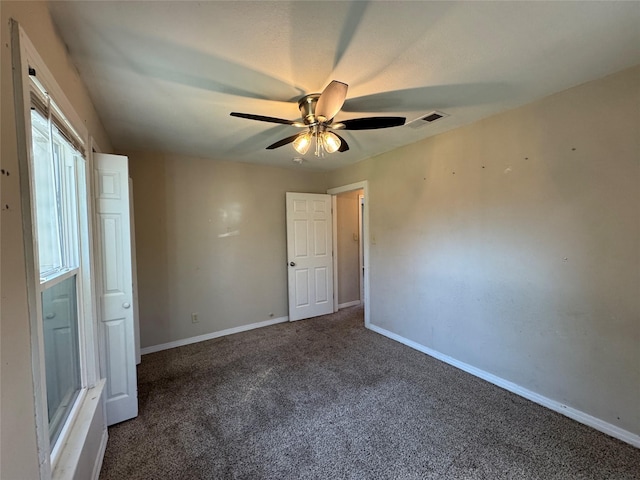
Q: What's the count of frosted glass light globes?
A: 2